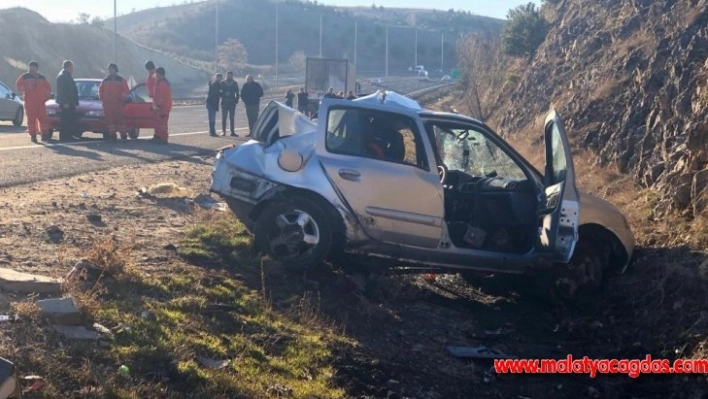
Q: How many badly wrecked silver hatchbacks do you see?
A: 1